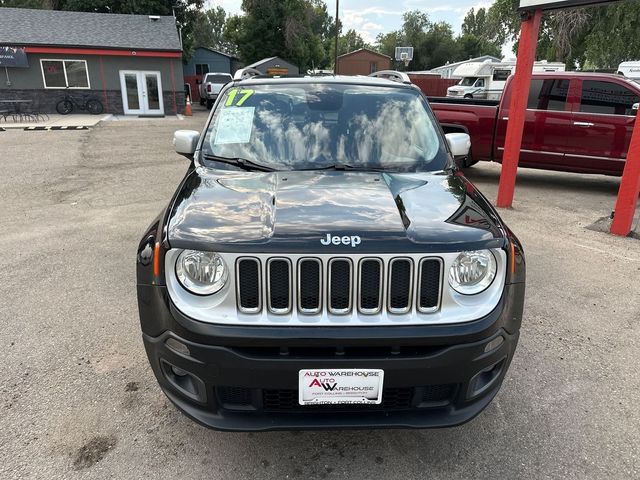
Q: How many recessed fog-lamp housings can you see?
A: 2